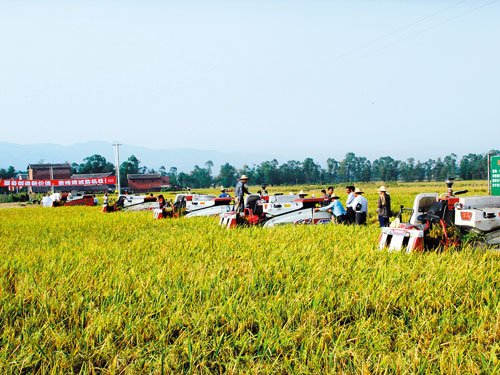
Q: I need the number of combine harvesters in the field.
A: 5